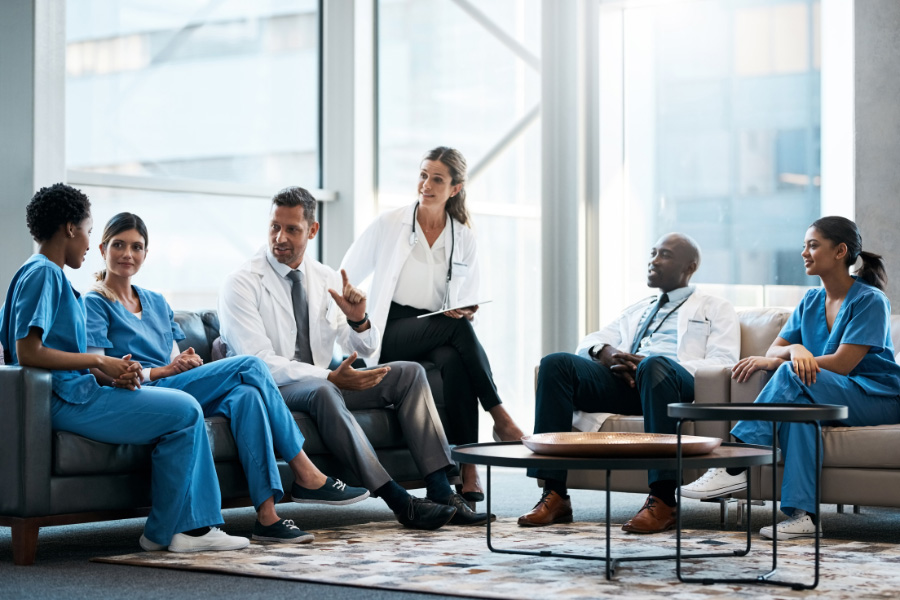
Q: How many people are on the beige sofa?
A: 2